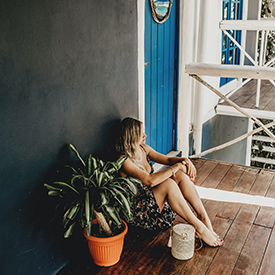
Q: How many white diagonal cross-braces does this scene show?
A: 4